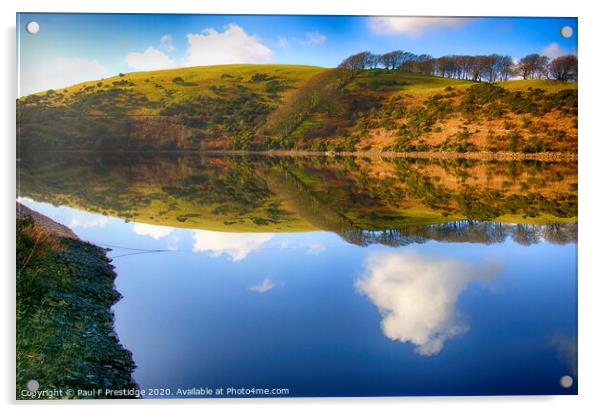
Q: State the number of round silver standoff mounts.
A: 4